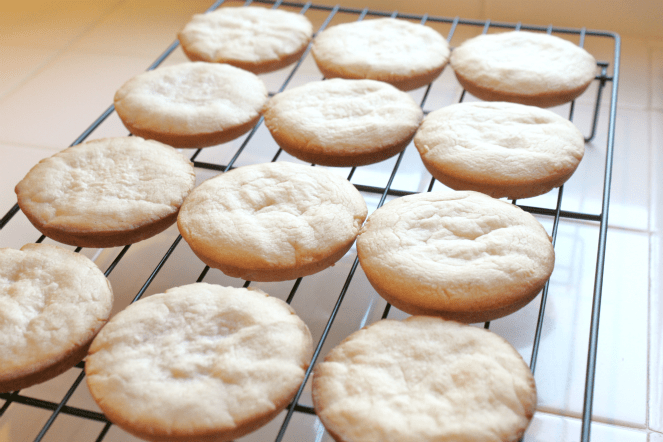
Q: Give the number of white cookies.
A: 12